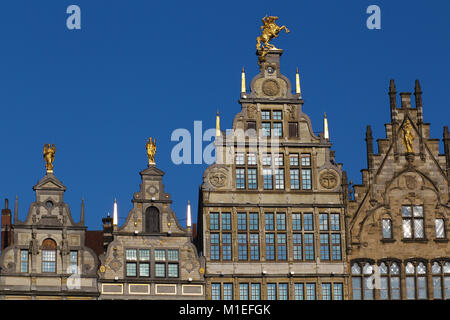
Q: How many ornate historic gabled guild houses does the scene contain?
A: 4